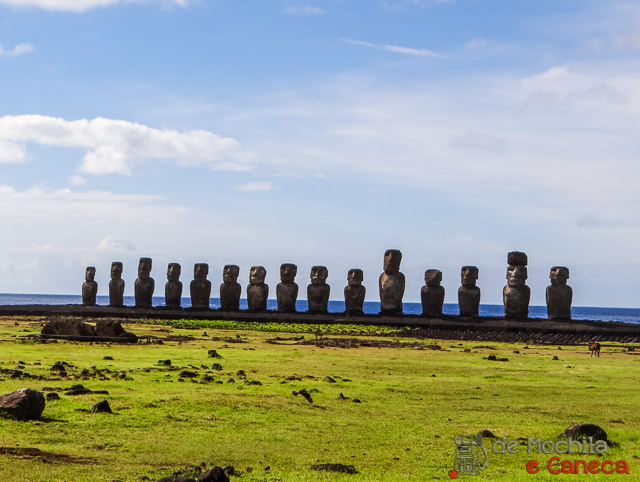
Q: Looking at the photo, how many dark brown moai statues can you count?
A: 15